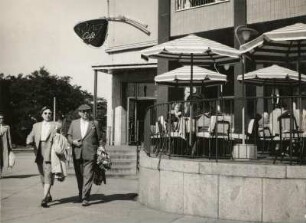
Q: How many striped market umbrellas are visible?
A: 4